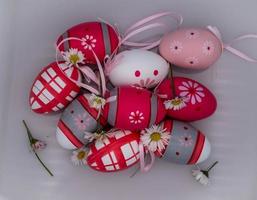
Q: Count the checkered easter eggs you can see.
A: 2